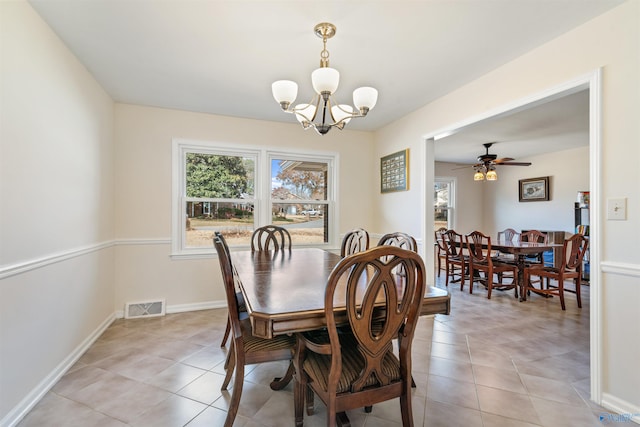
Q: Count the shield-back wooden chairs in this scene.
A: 6